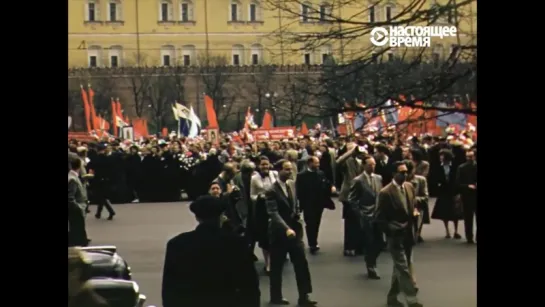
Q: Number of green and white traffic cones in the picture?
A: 0